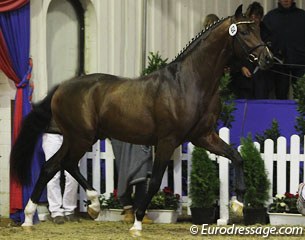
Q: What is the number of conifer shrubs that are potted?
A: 2